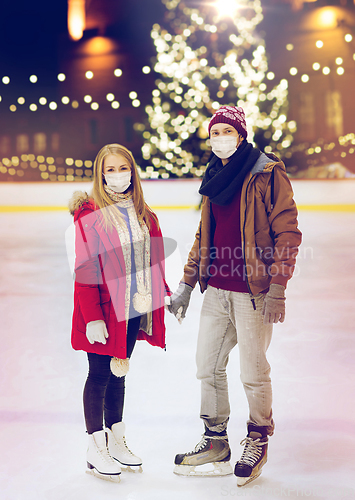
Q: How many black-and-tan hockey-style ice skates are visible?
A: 2